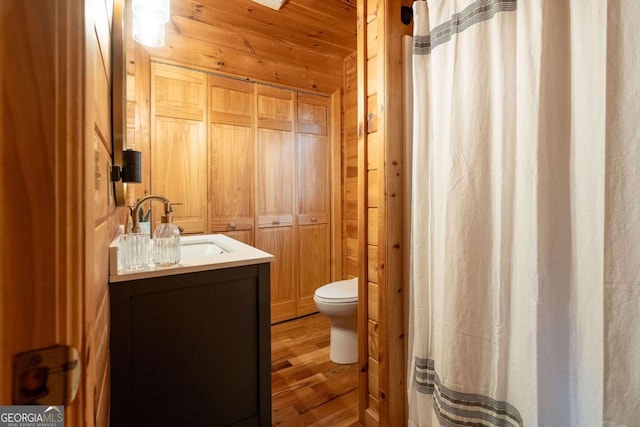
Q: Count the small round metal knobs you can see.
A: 4